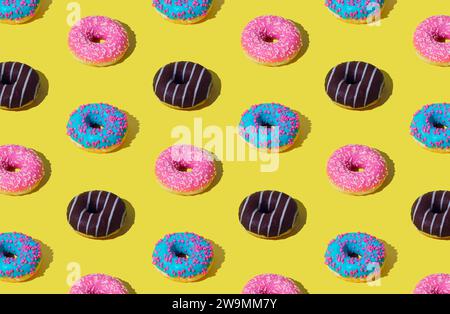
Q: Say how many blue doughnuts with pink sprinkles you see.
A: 9